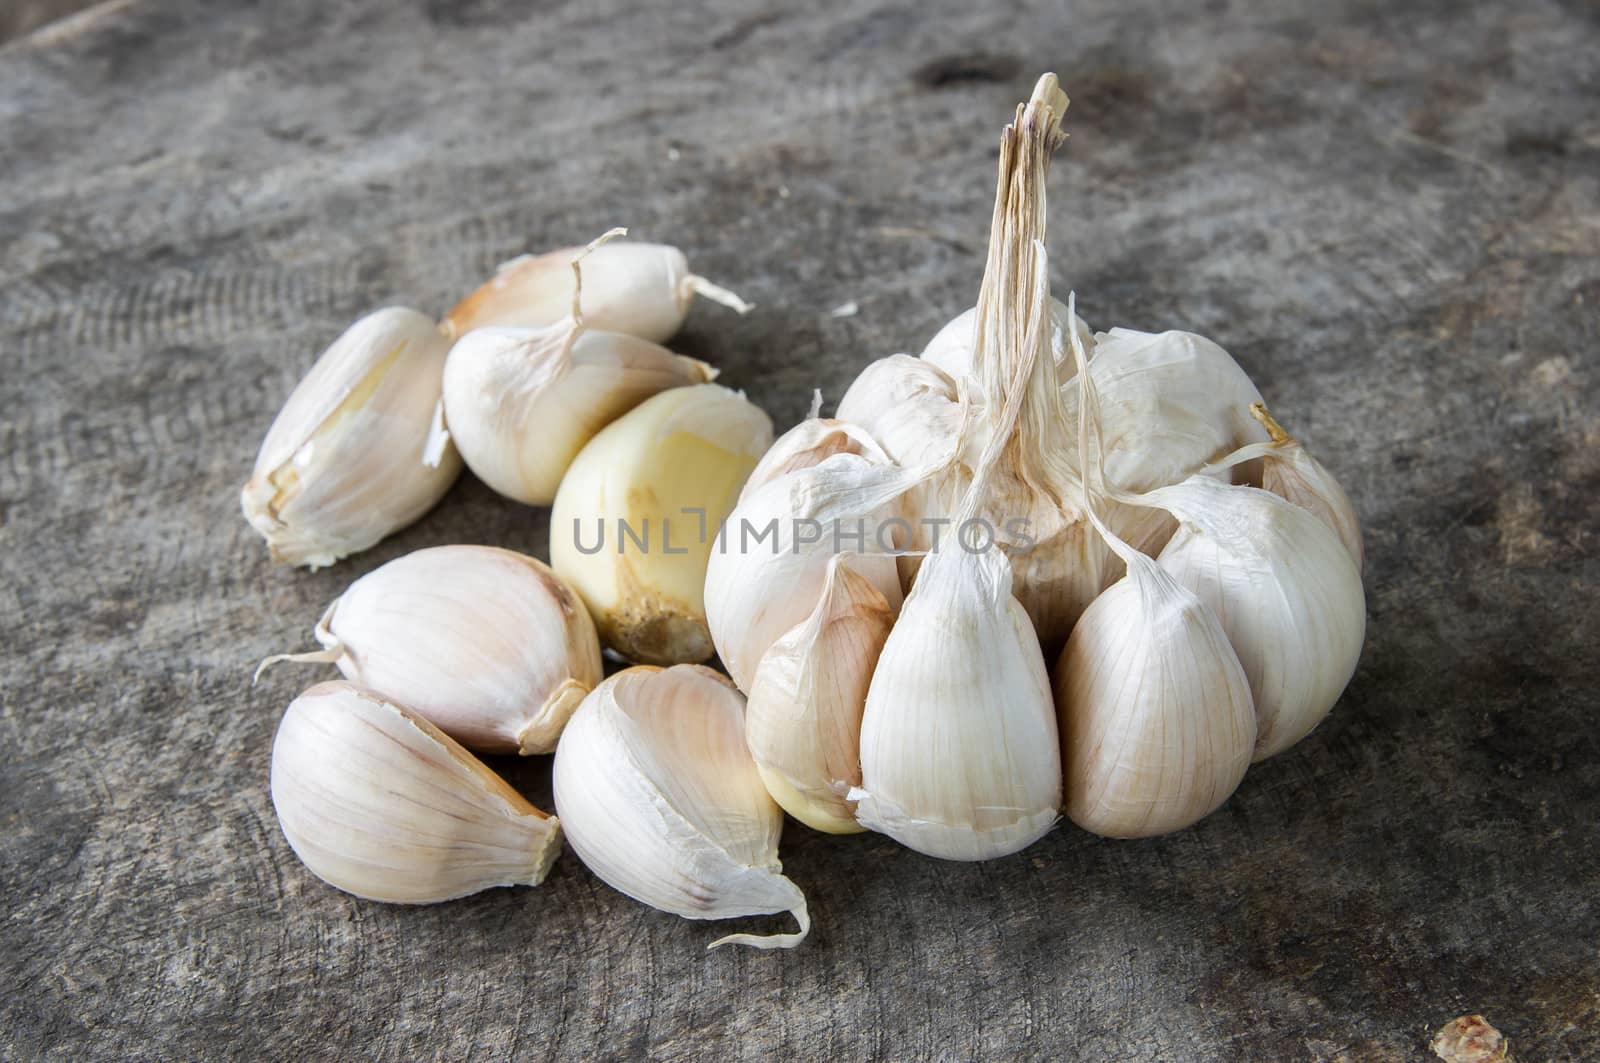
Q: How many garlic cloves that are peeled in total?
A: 1